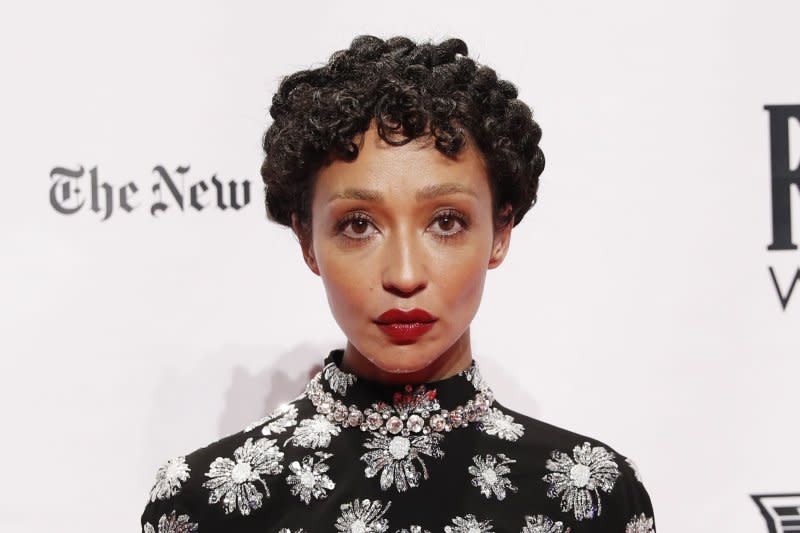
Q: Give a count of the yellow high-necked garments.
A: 0